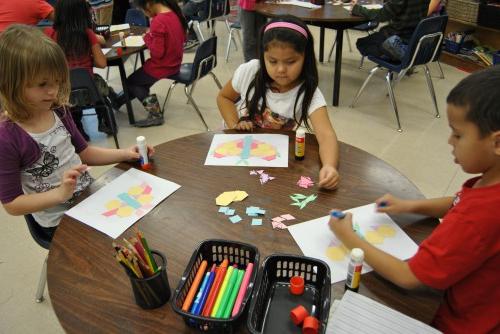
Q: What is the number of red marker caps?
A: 3